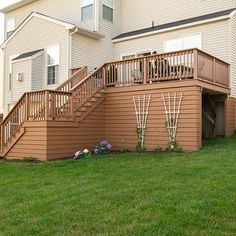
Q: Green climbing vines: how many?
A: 2